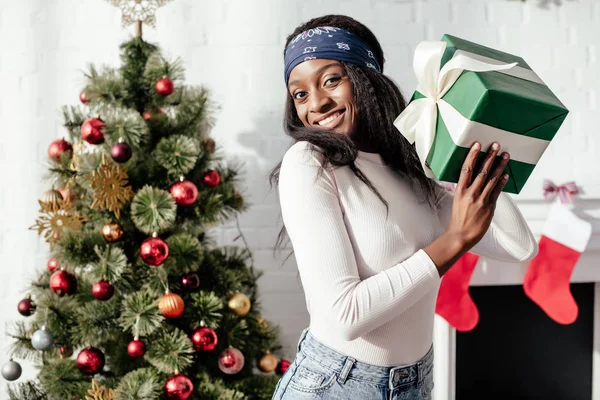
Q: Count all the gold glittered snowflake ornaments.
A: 3